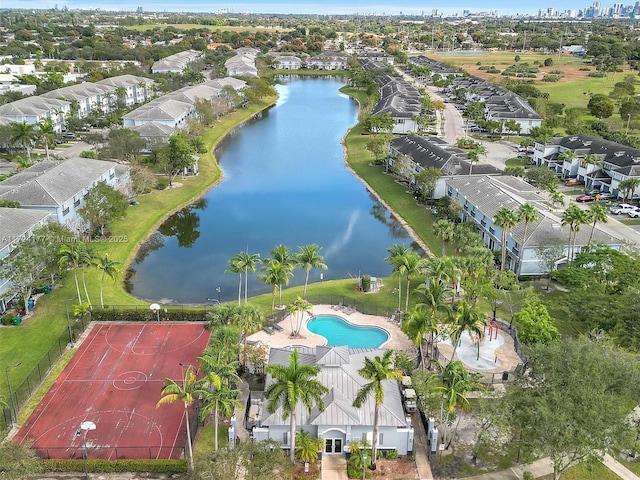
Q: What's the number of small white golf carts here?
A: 2